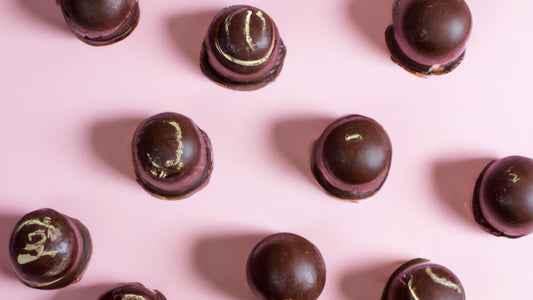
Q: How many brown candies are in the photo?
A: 10